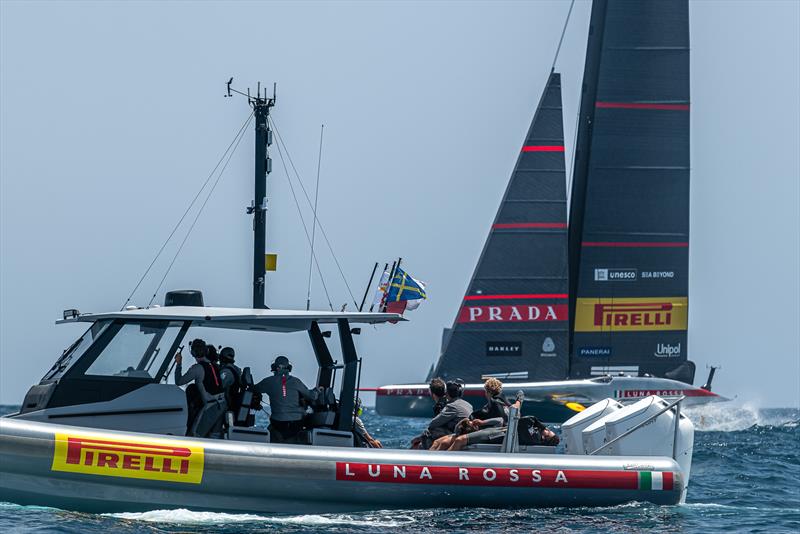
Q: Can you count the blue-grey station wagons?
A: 0